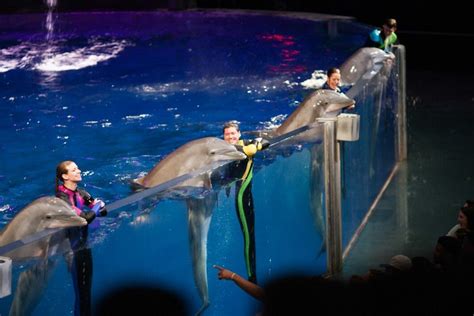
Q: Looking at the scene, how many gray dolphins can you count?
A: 4